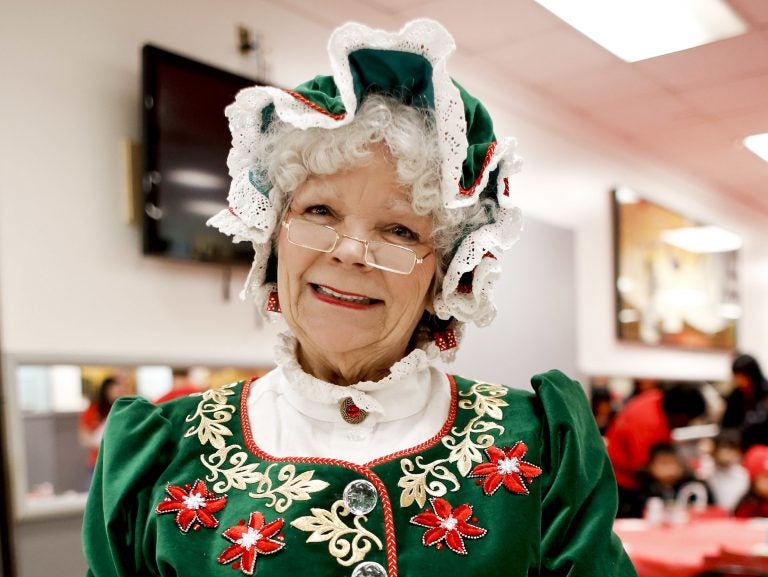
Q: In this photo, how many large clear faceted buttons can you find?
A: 2